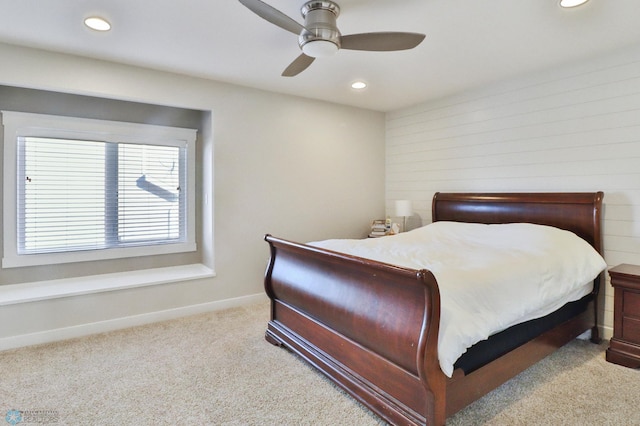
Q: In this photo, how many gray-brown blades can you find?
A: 3